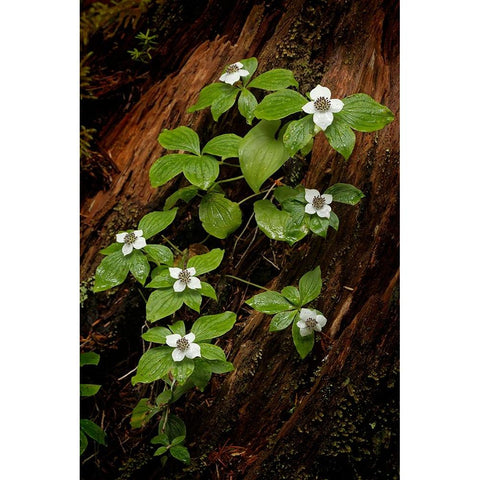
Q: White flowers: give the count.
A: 7